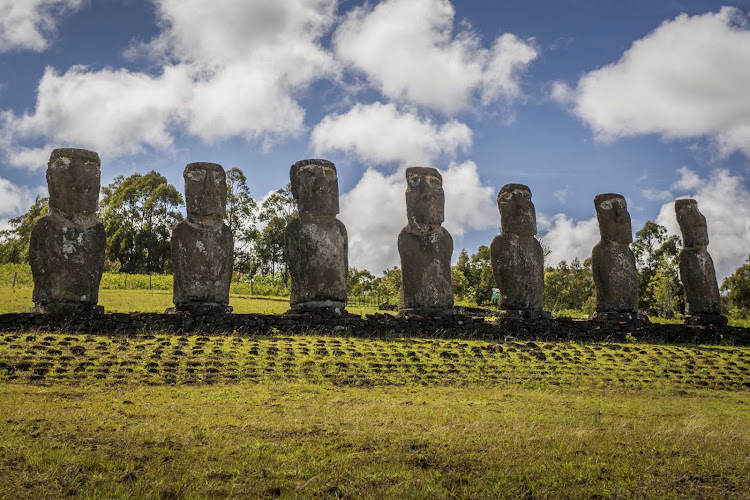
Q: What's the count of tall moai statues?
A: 7